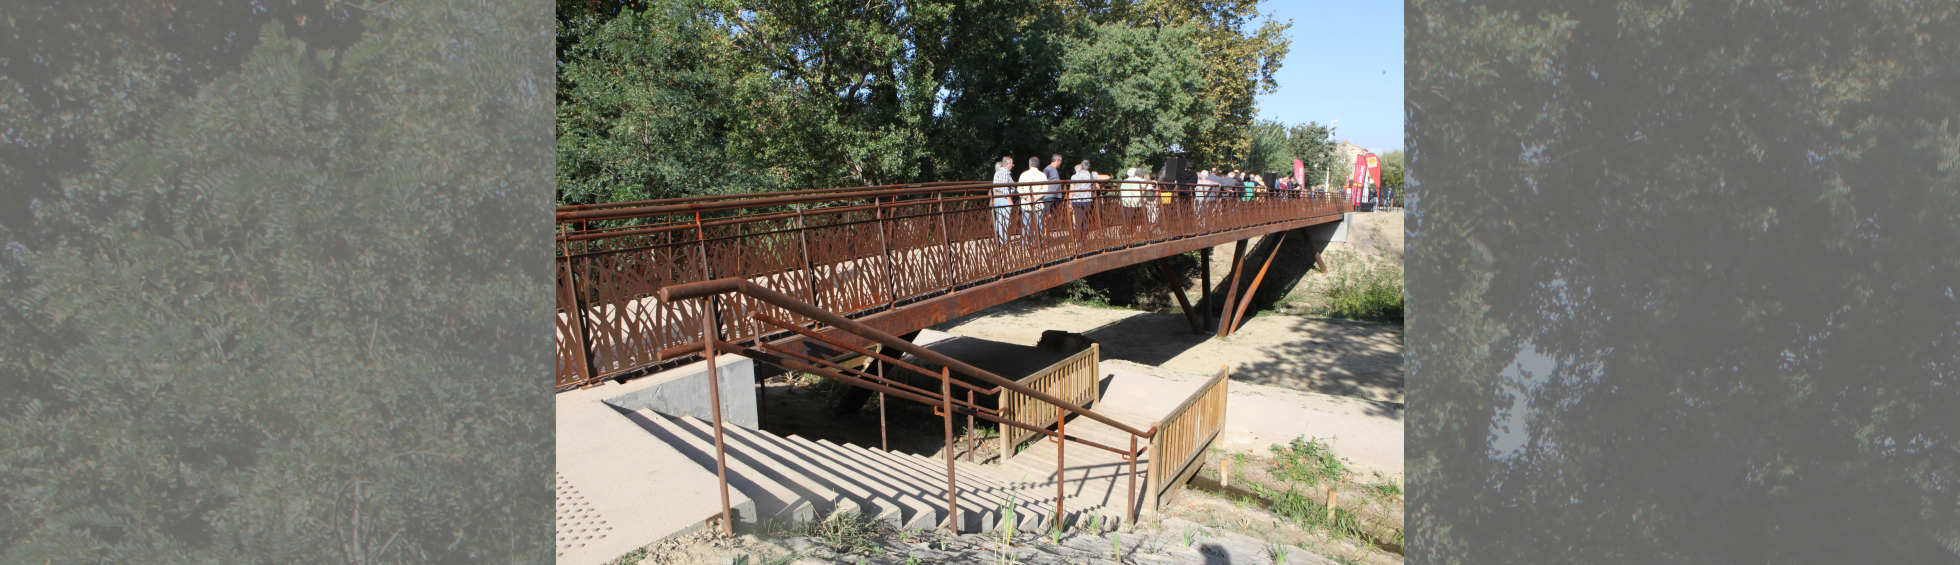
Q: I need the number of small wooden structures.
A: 2